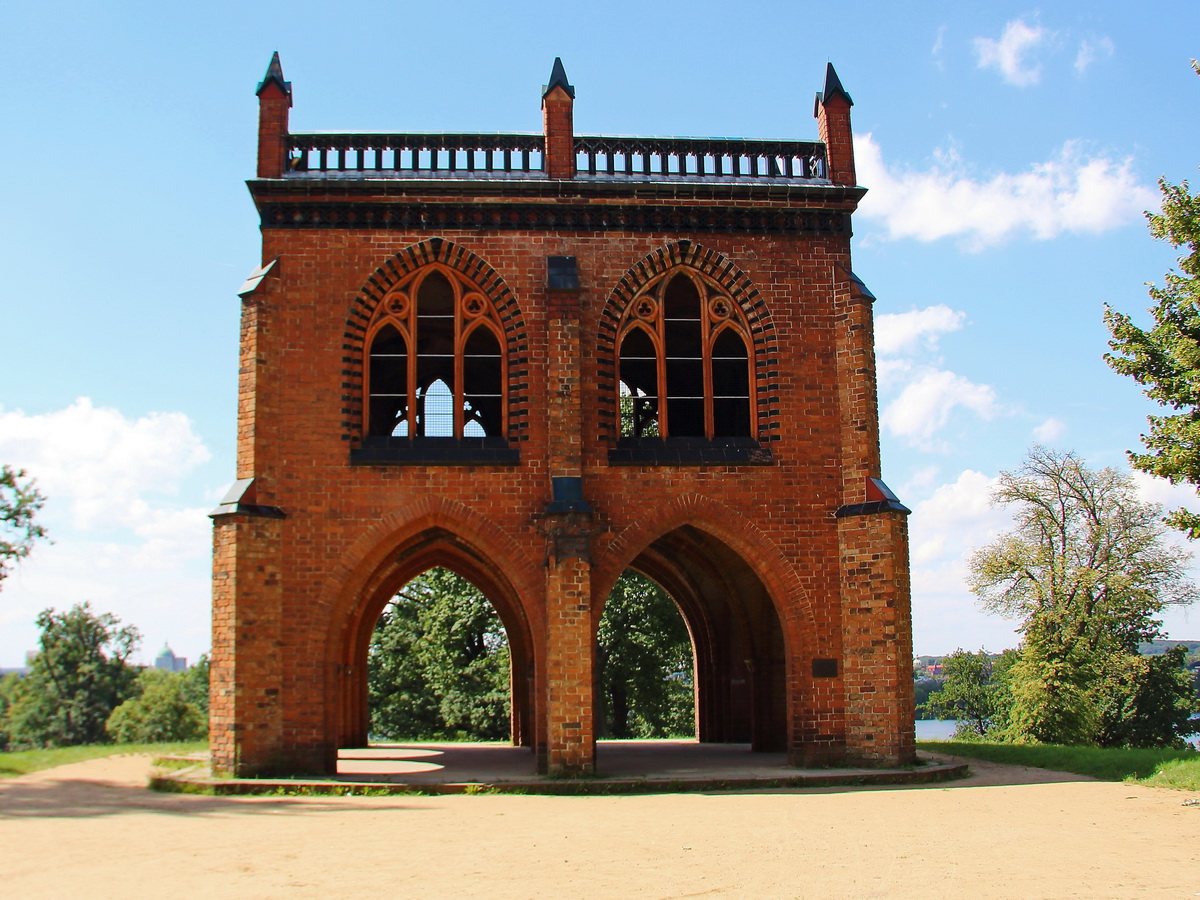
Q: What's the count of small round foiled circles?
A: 4